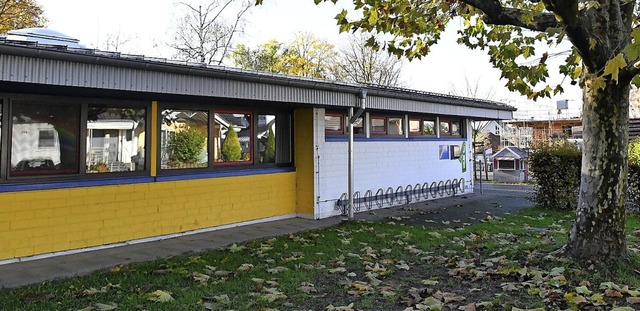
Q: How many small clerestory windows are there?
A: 8